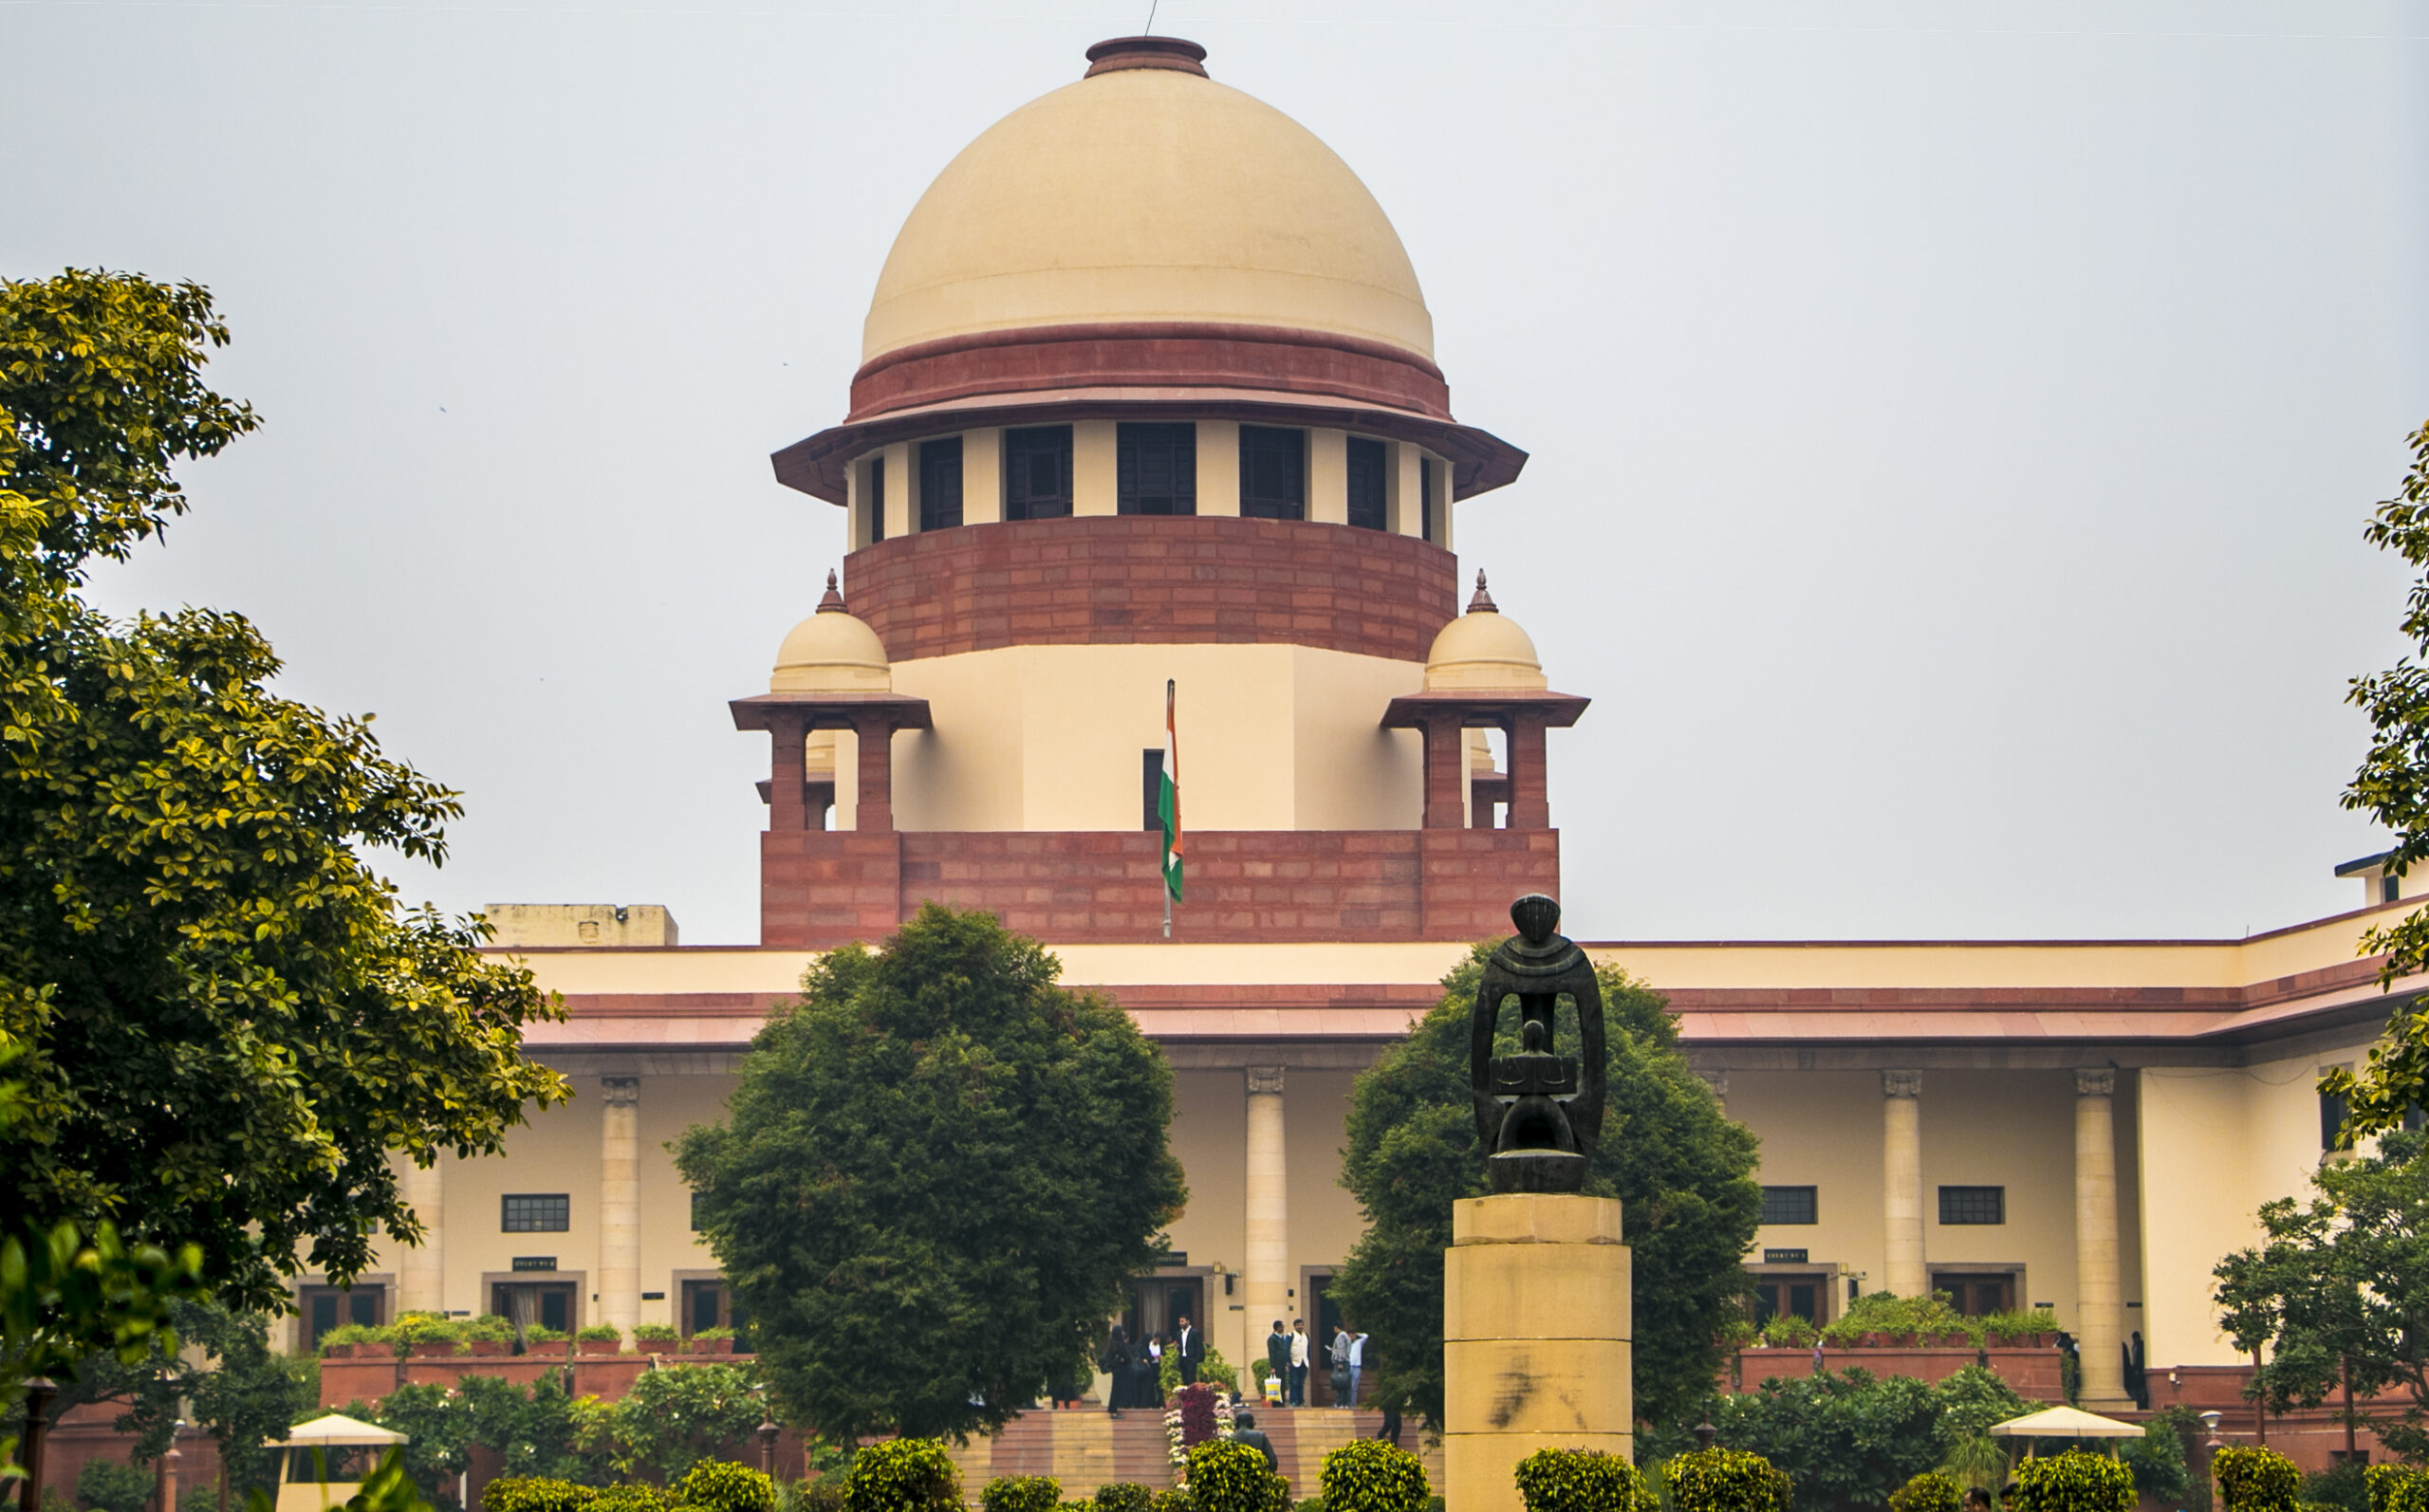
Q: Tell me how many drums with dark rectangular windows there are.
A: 1